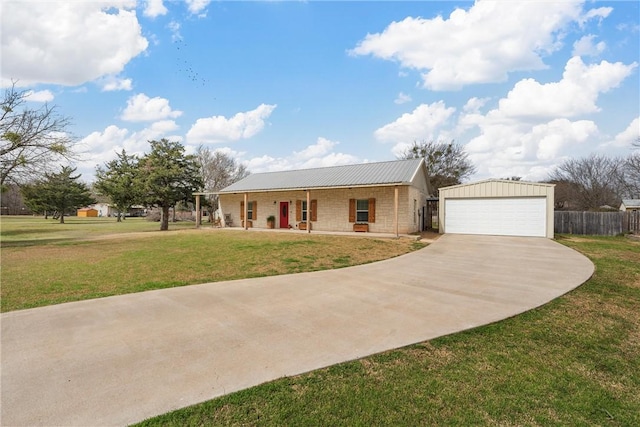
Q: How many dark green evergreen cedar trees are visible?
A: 3